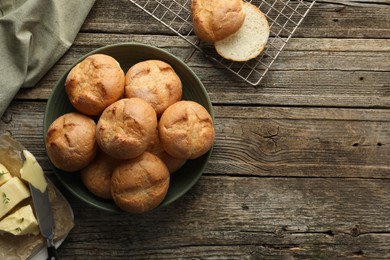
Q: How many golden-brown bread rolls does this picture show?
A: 9